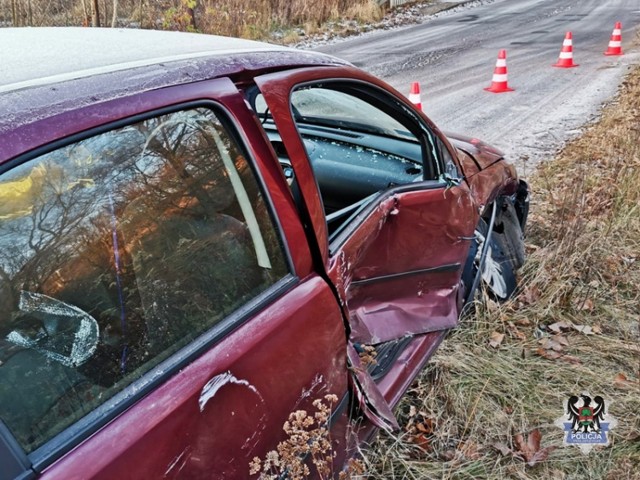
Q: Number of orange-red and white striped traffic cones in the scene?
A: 4